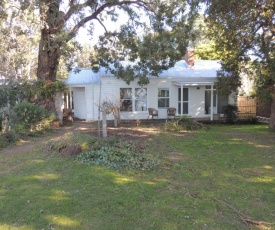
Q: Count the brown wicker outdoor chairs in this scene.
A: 2